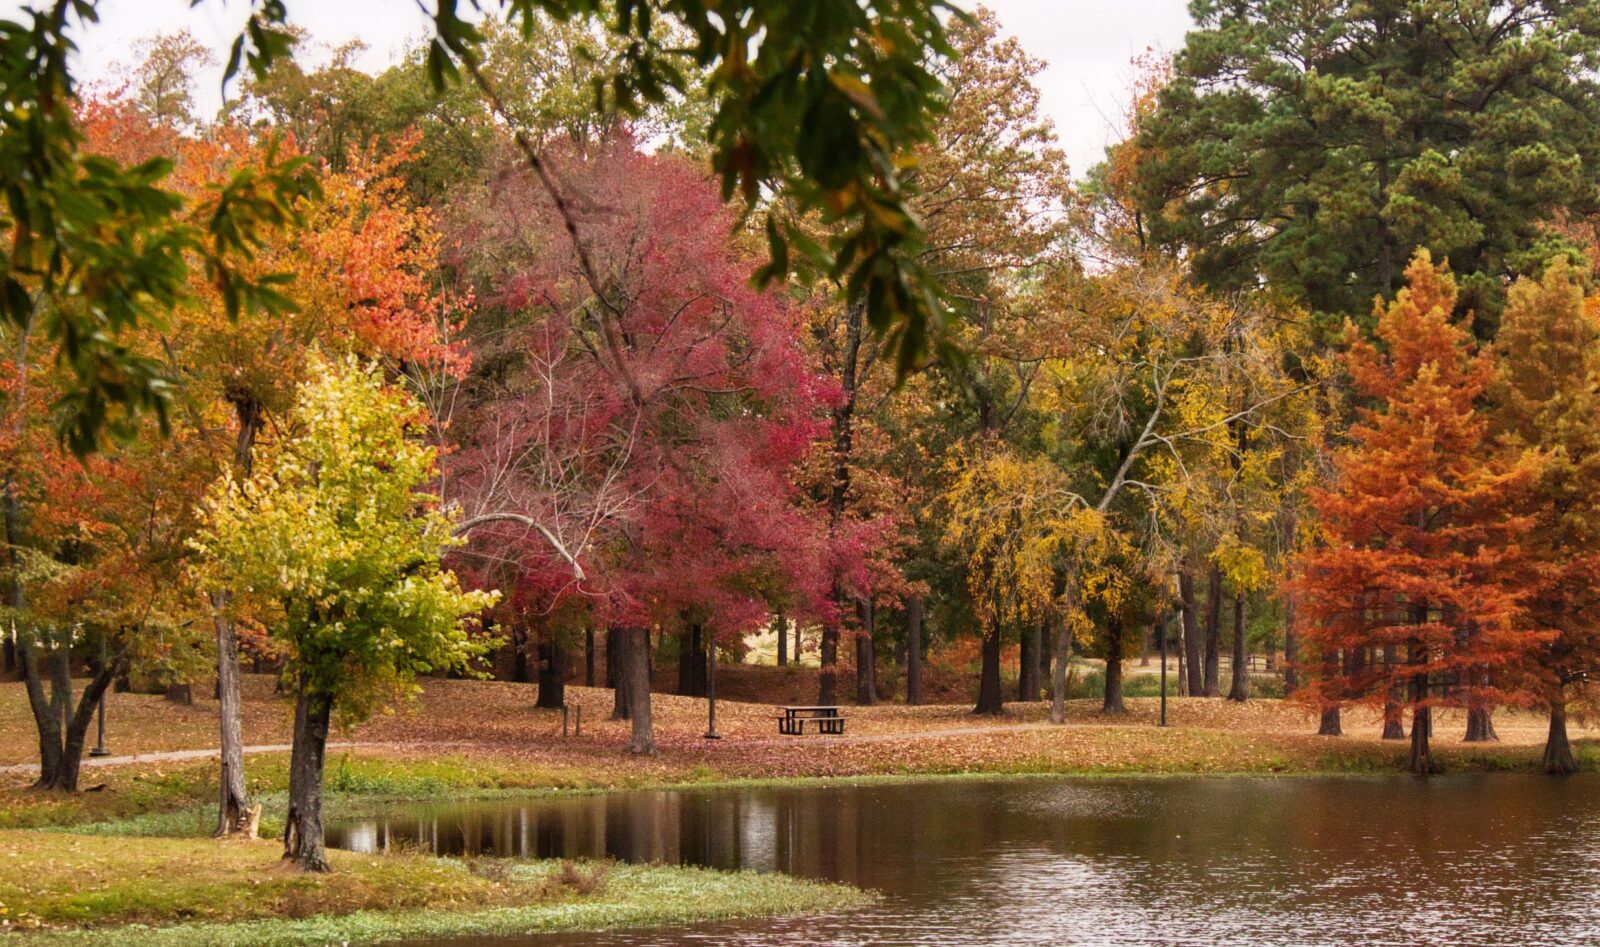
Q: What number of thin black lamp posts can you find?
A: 3